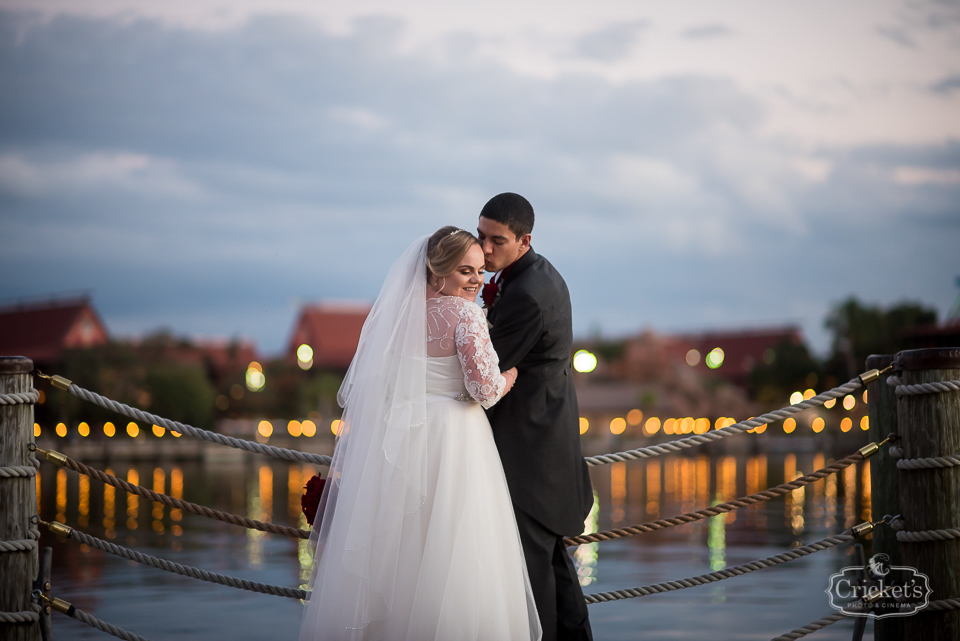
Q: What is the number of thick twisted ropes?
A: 4